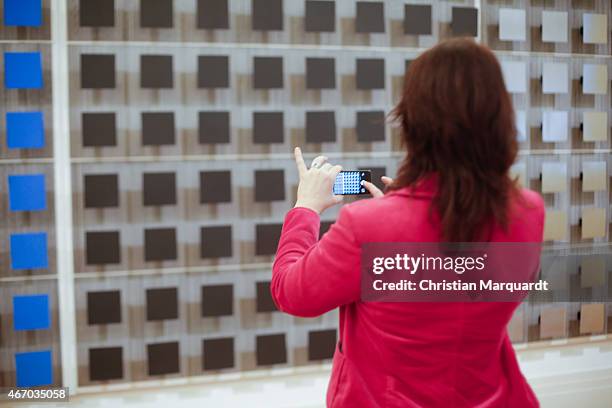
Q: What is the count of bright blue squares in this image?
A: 7